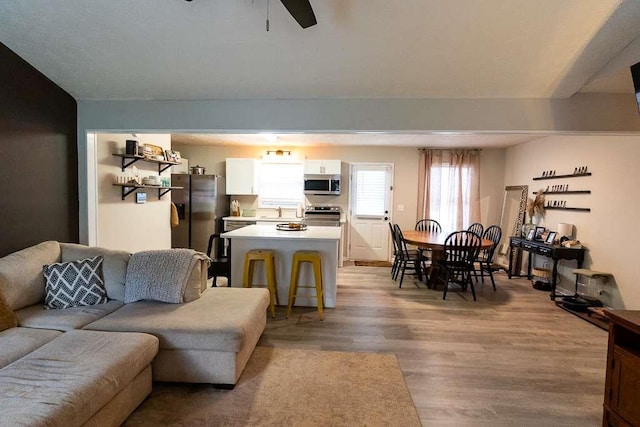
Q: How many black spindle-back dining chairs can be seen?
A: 6